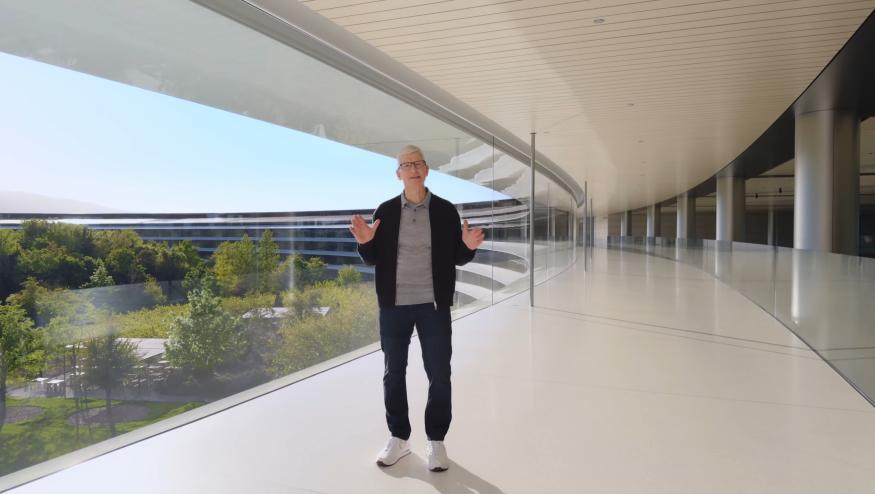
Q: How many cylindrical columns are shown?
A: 5